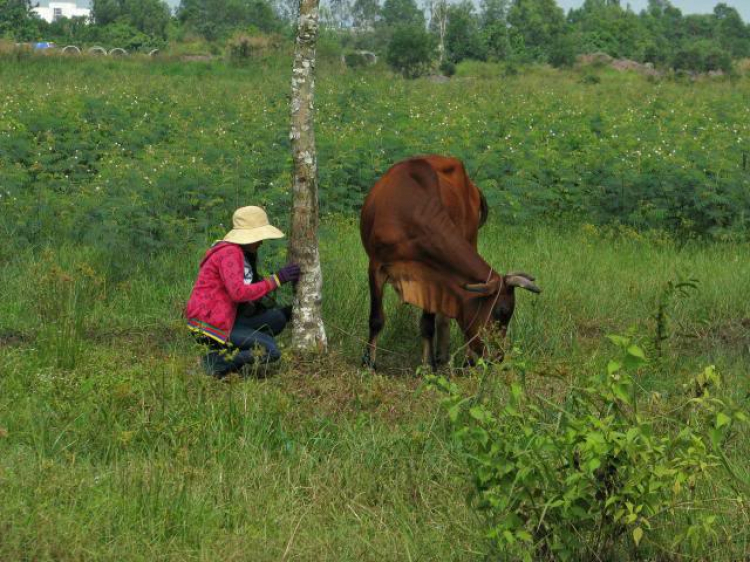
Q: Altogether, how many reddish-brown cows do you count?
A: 1